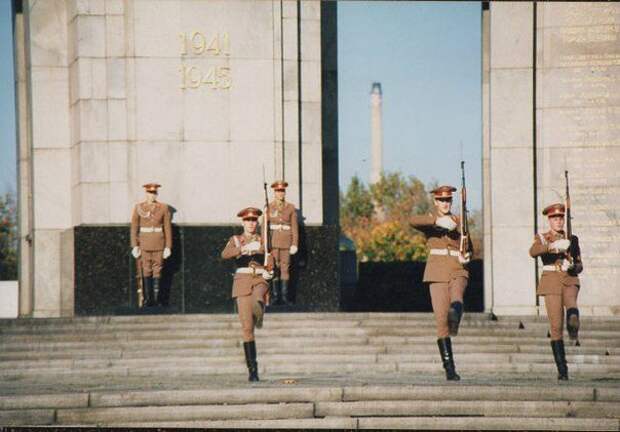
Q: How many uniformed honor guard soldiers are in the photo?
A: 5